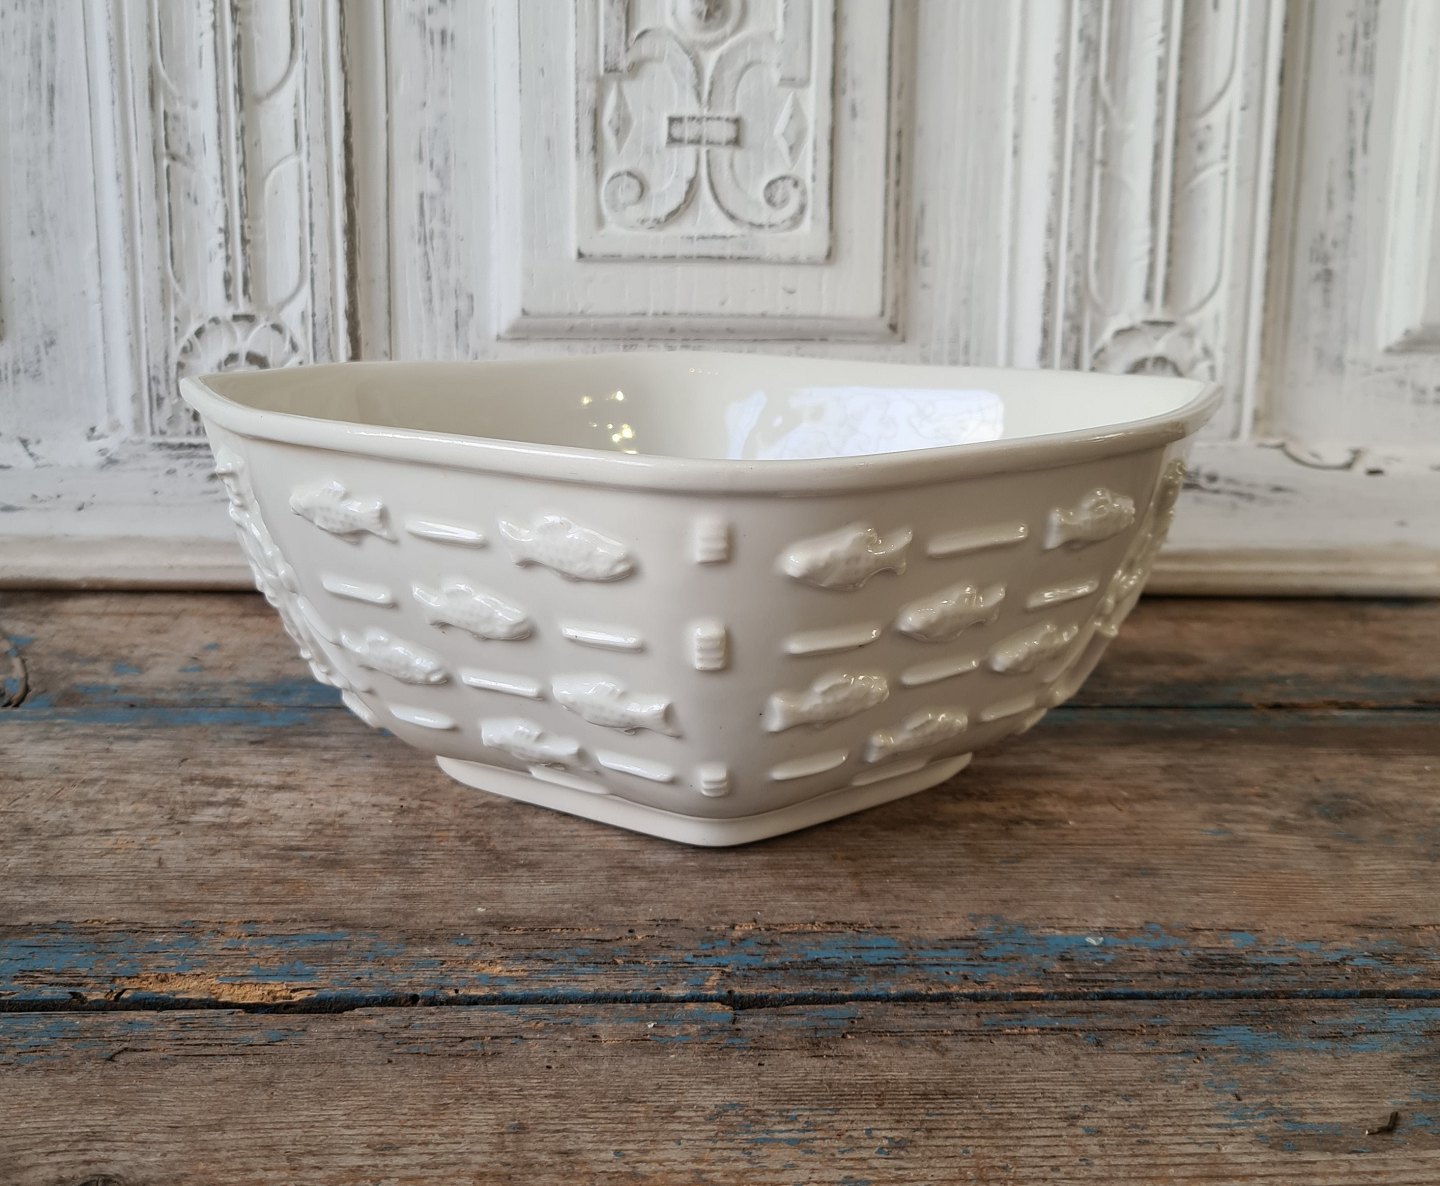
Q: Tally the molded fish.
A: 12